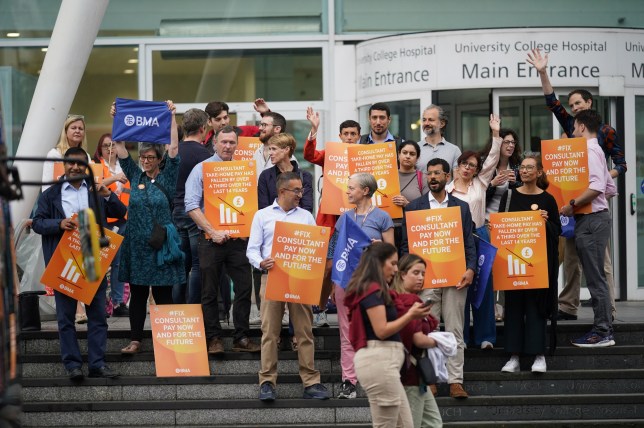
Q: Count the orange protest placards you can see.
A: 11